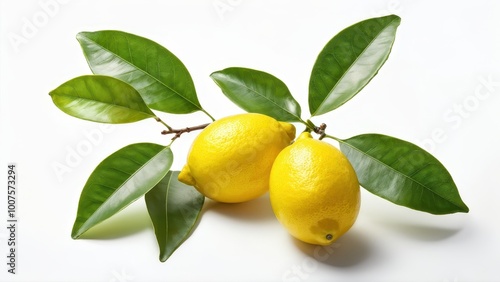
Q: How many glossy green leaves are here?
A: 7